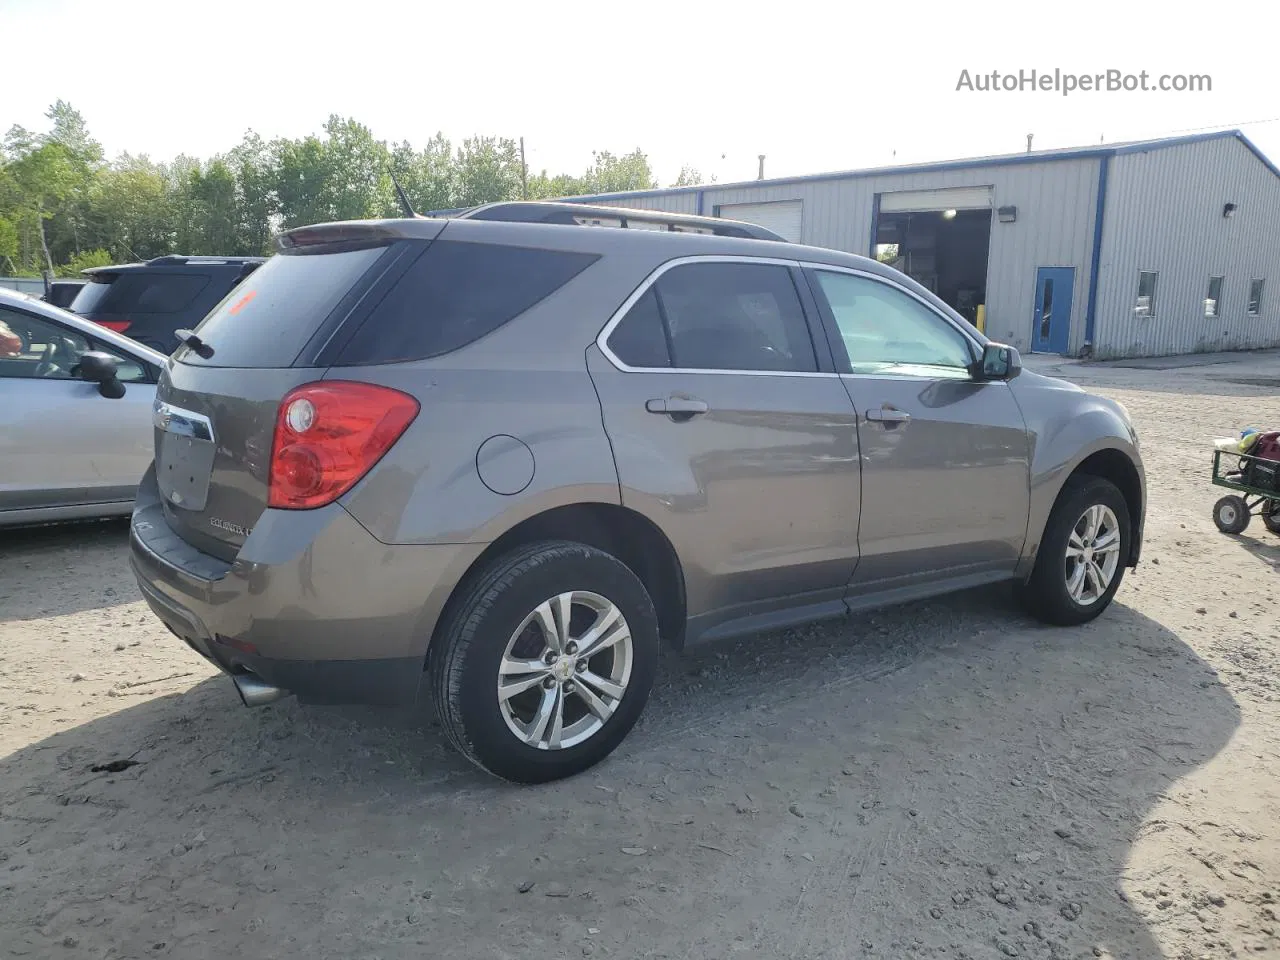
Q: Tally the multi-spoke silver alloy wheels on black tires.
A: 2